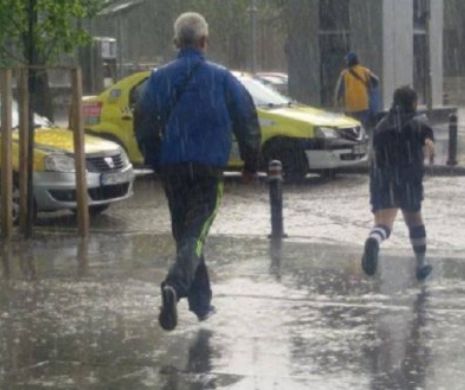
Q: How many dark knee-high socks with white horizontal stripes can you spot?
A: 2